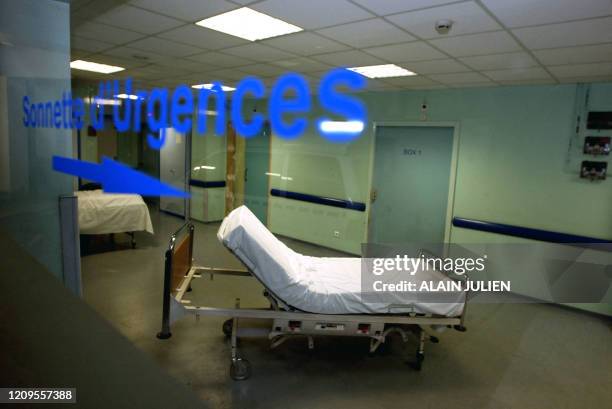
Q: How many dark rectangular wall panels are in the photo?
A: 3